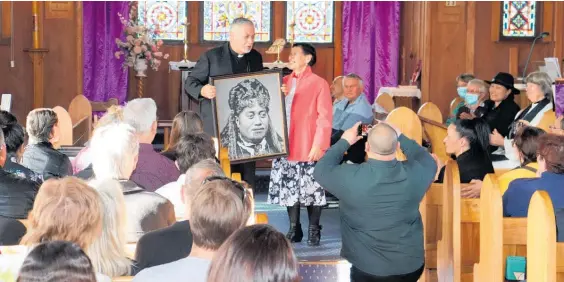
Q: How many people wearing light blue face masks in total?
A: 2